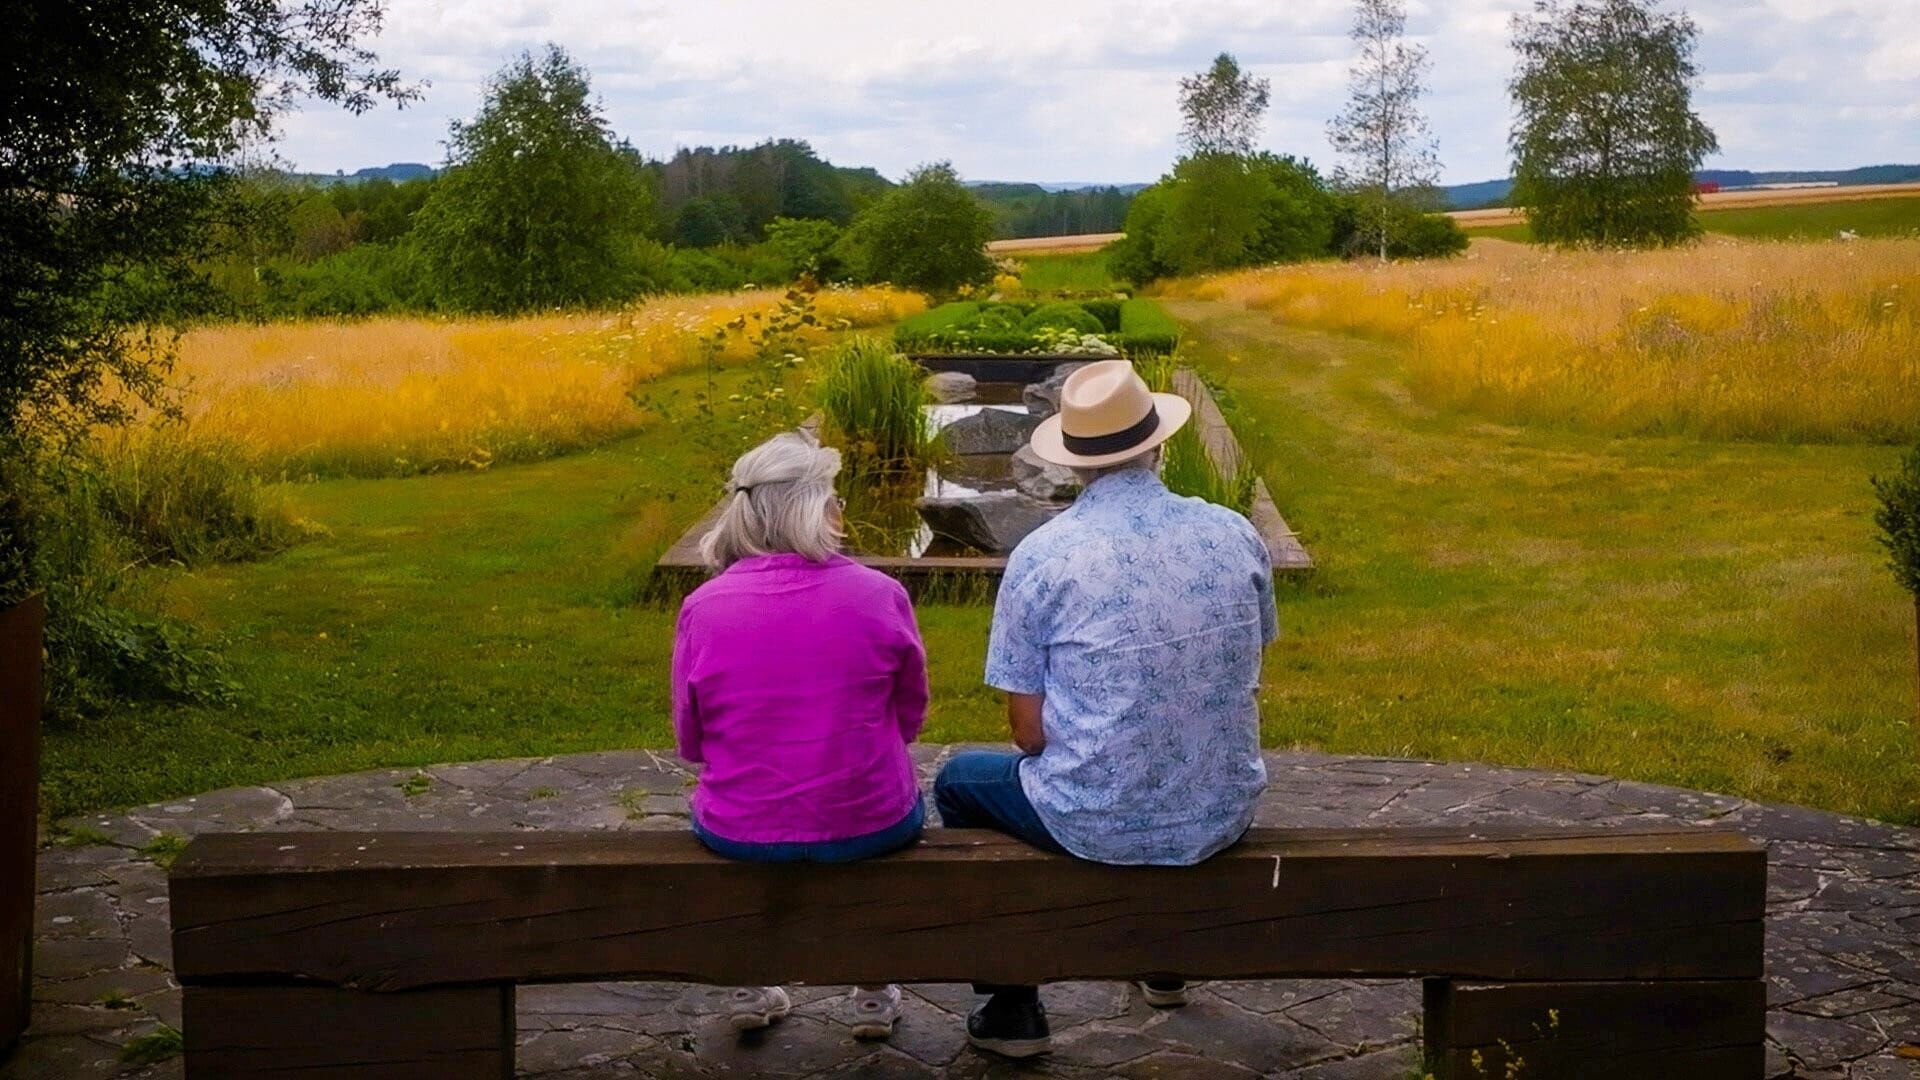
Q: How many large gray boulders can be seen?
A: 5